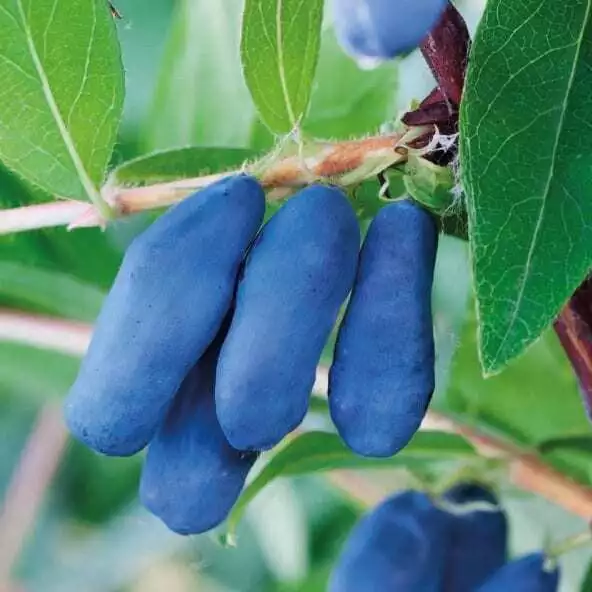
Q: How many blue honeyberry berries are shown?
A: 8